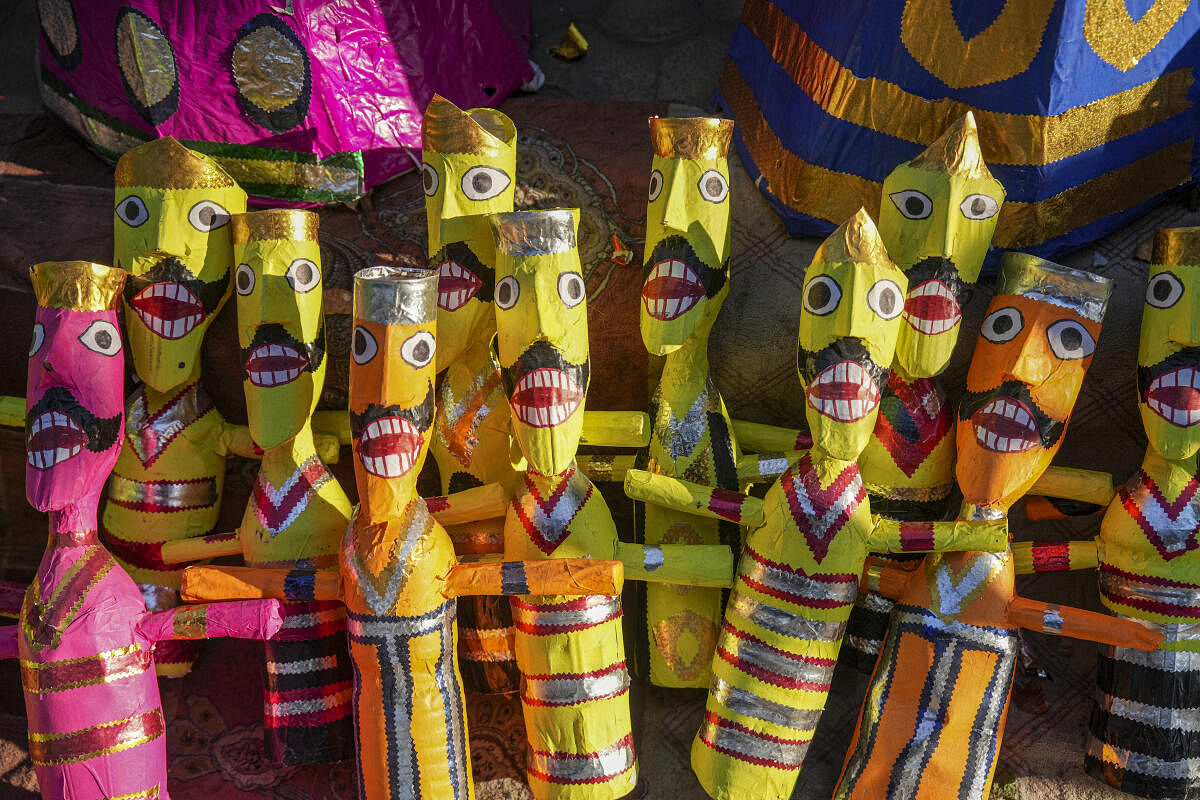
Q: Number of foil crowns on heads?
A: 11